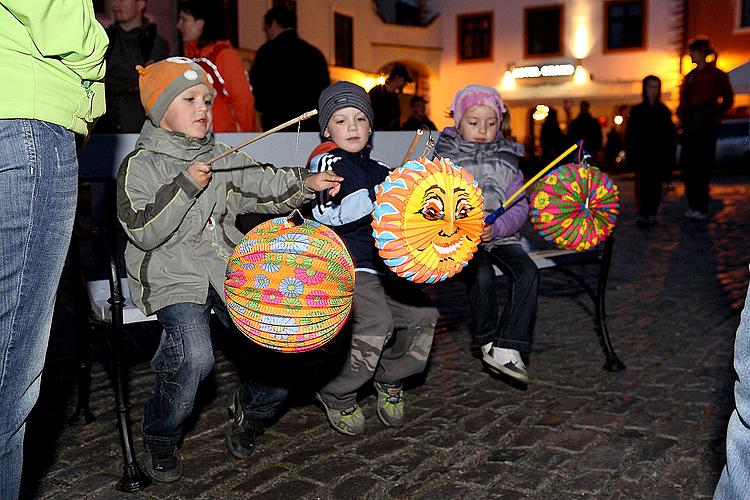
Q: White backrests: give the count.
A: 1